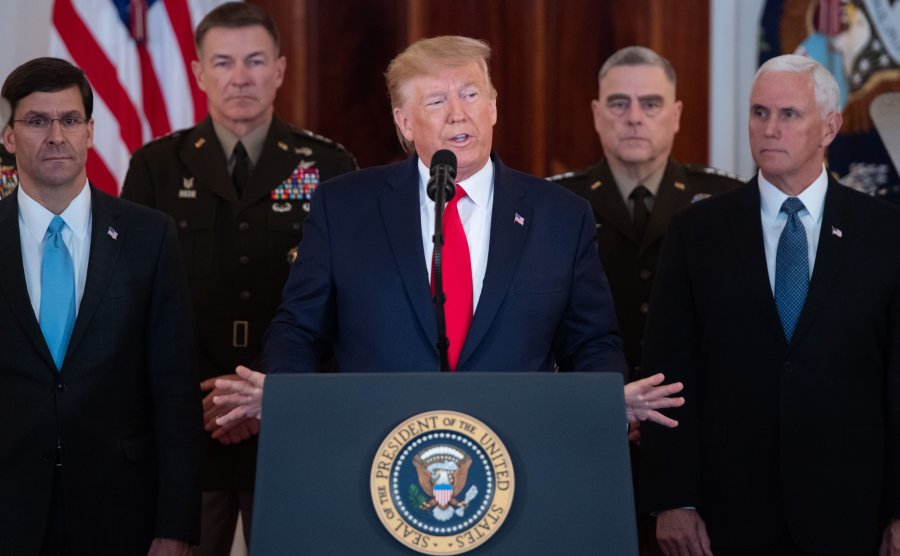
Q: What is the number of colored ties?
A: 3